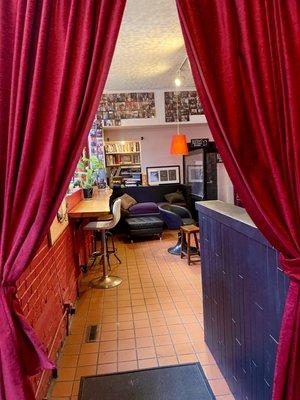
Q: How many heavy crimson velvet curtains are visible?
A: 2